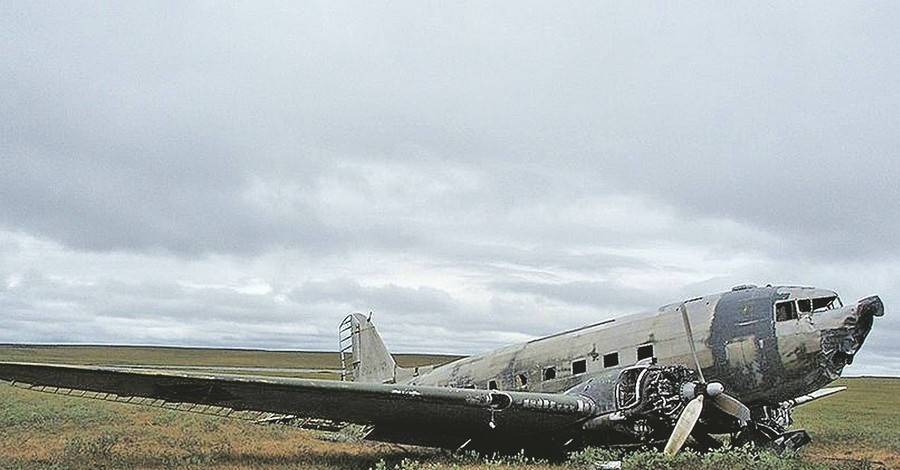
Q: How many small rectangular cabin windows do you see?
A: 6